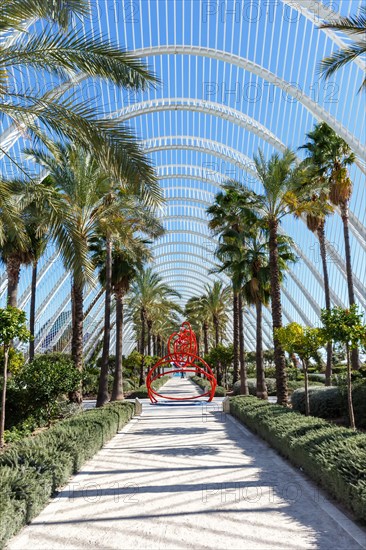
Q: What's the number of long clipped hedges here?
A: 2